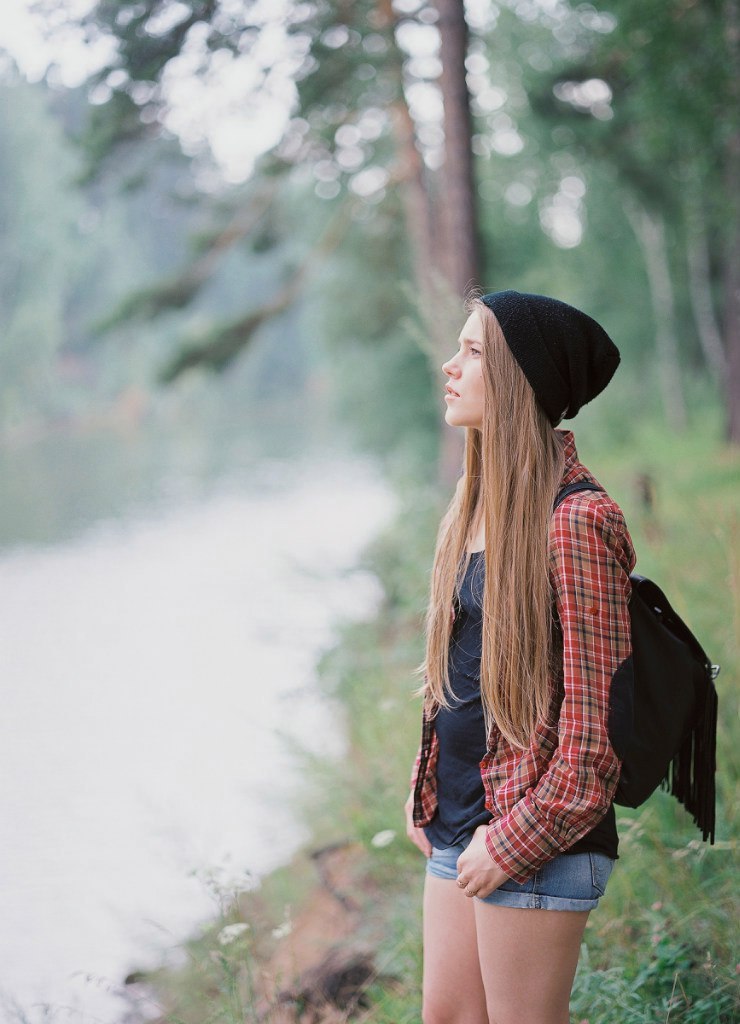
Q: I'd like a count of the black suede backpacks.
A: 1